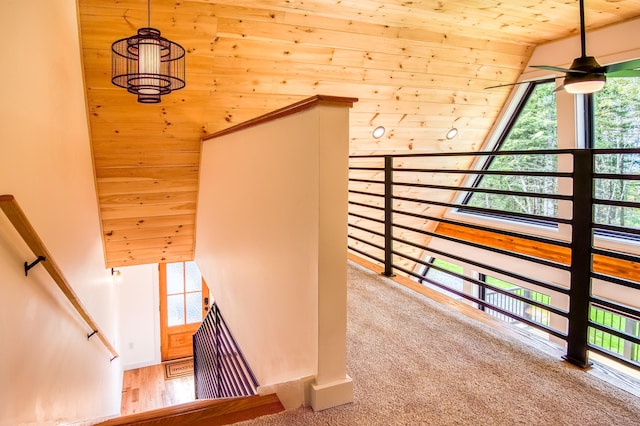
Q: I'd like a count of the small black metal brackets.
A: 3